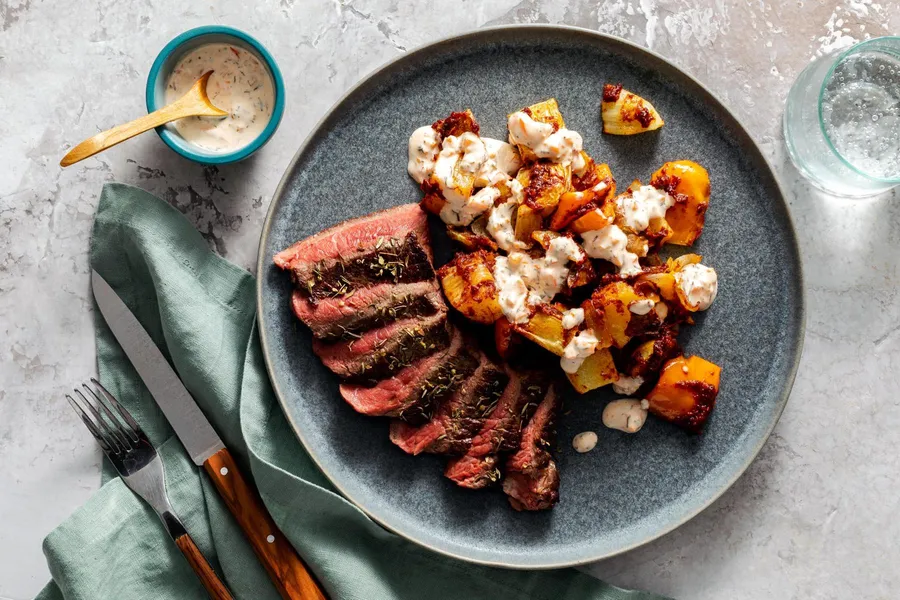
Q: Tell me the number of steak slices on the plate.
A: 7